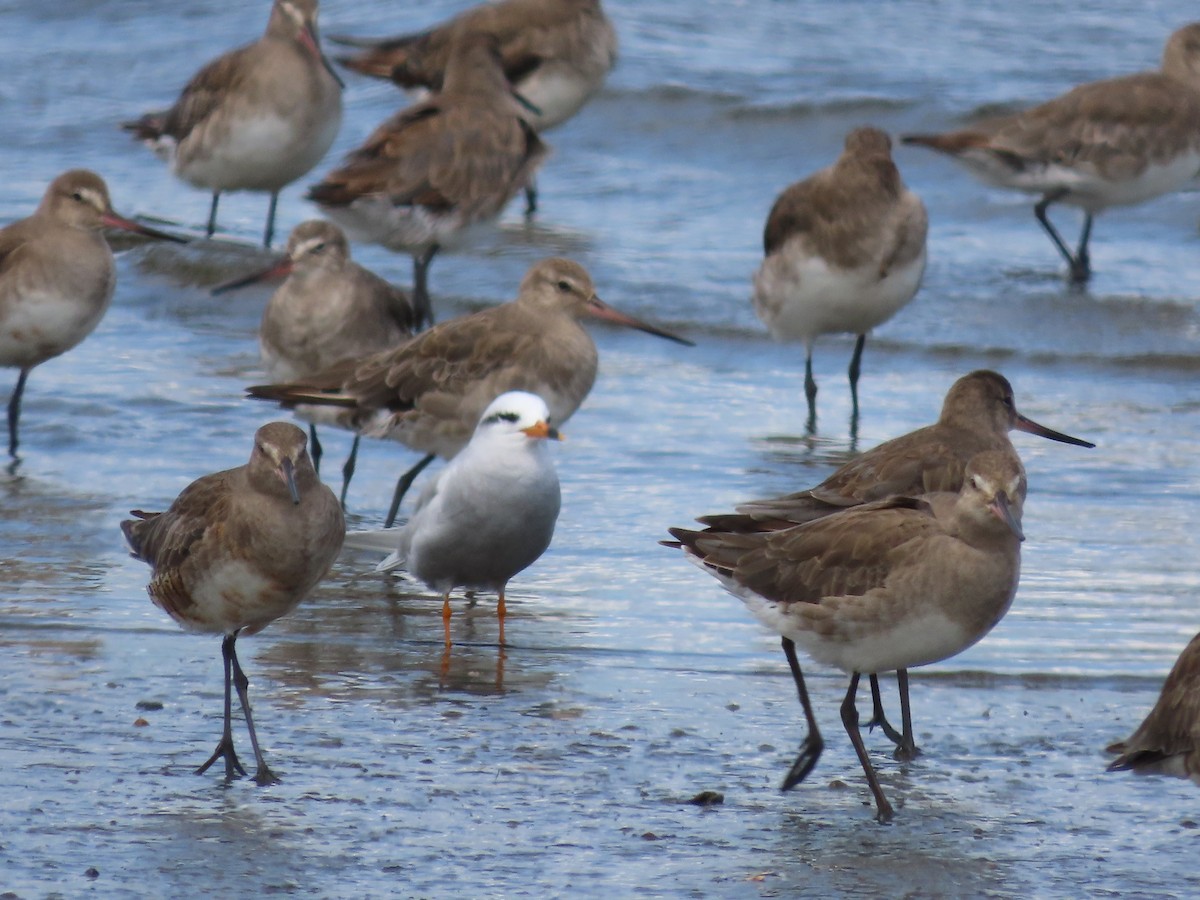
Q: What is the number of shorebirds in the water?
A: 13